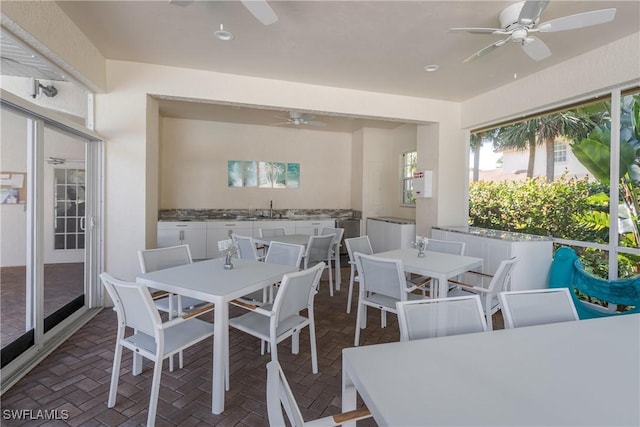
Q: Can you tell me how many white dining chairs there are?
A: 15